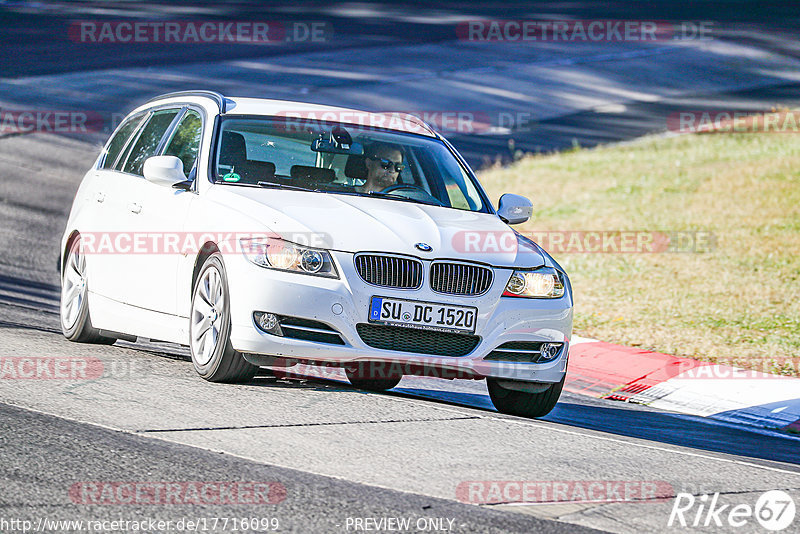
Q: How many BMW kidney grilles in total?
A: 2